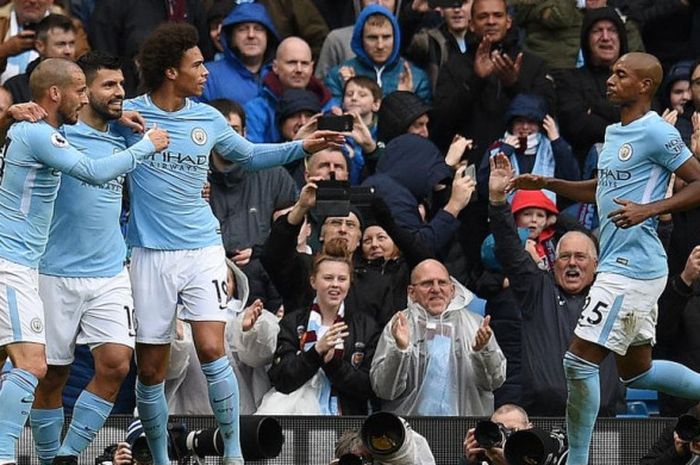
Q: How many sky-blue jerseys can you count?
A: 4